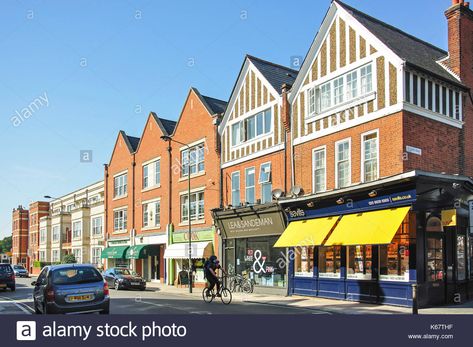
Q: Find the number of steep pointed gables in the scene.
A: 5